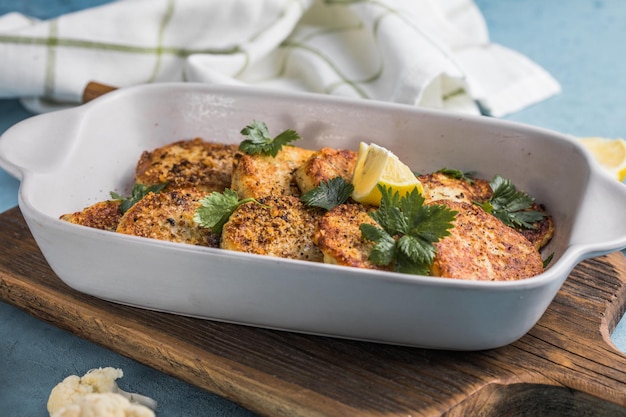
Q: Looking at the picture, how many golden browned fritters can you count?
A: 10